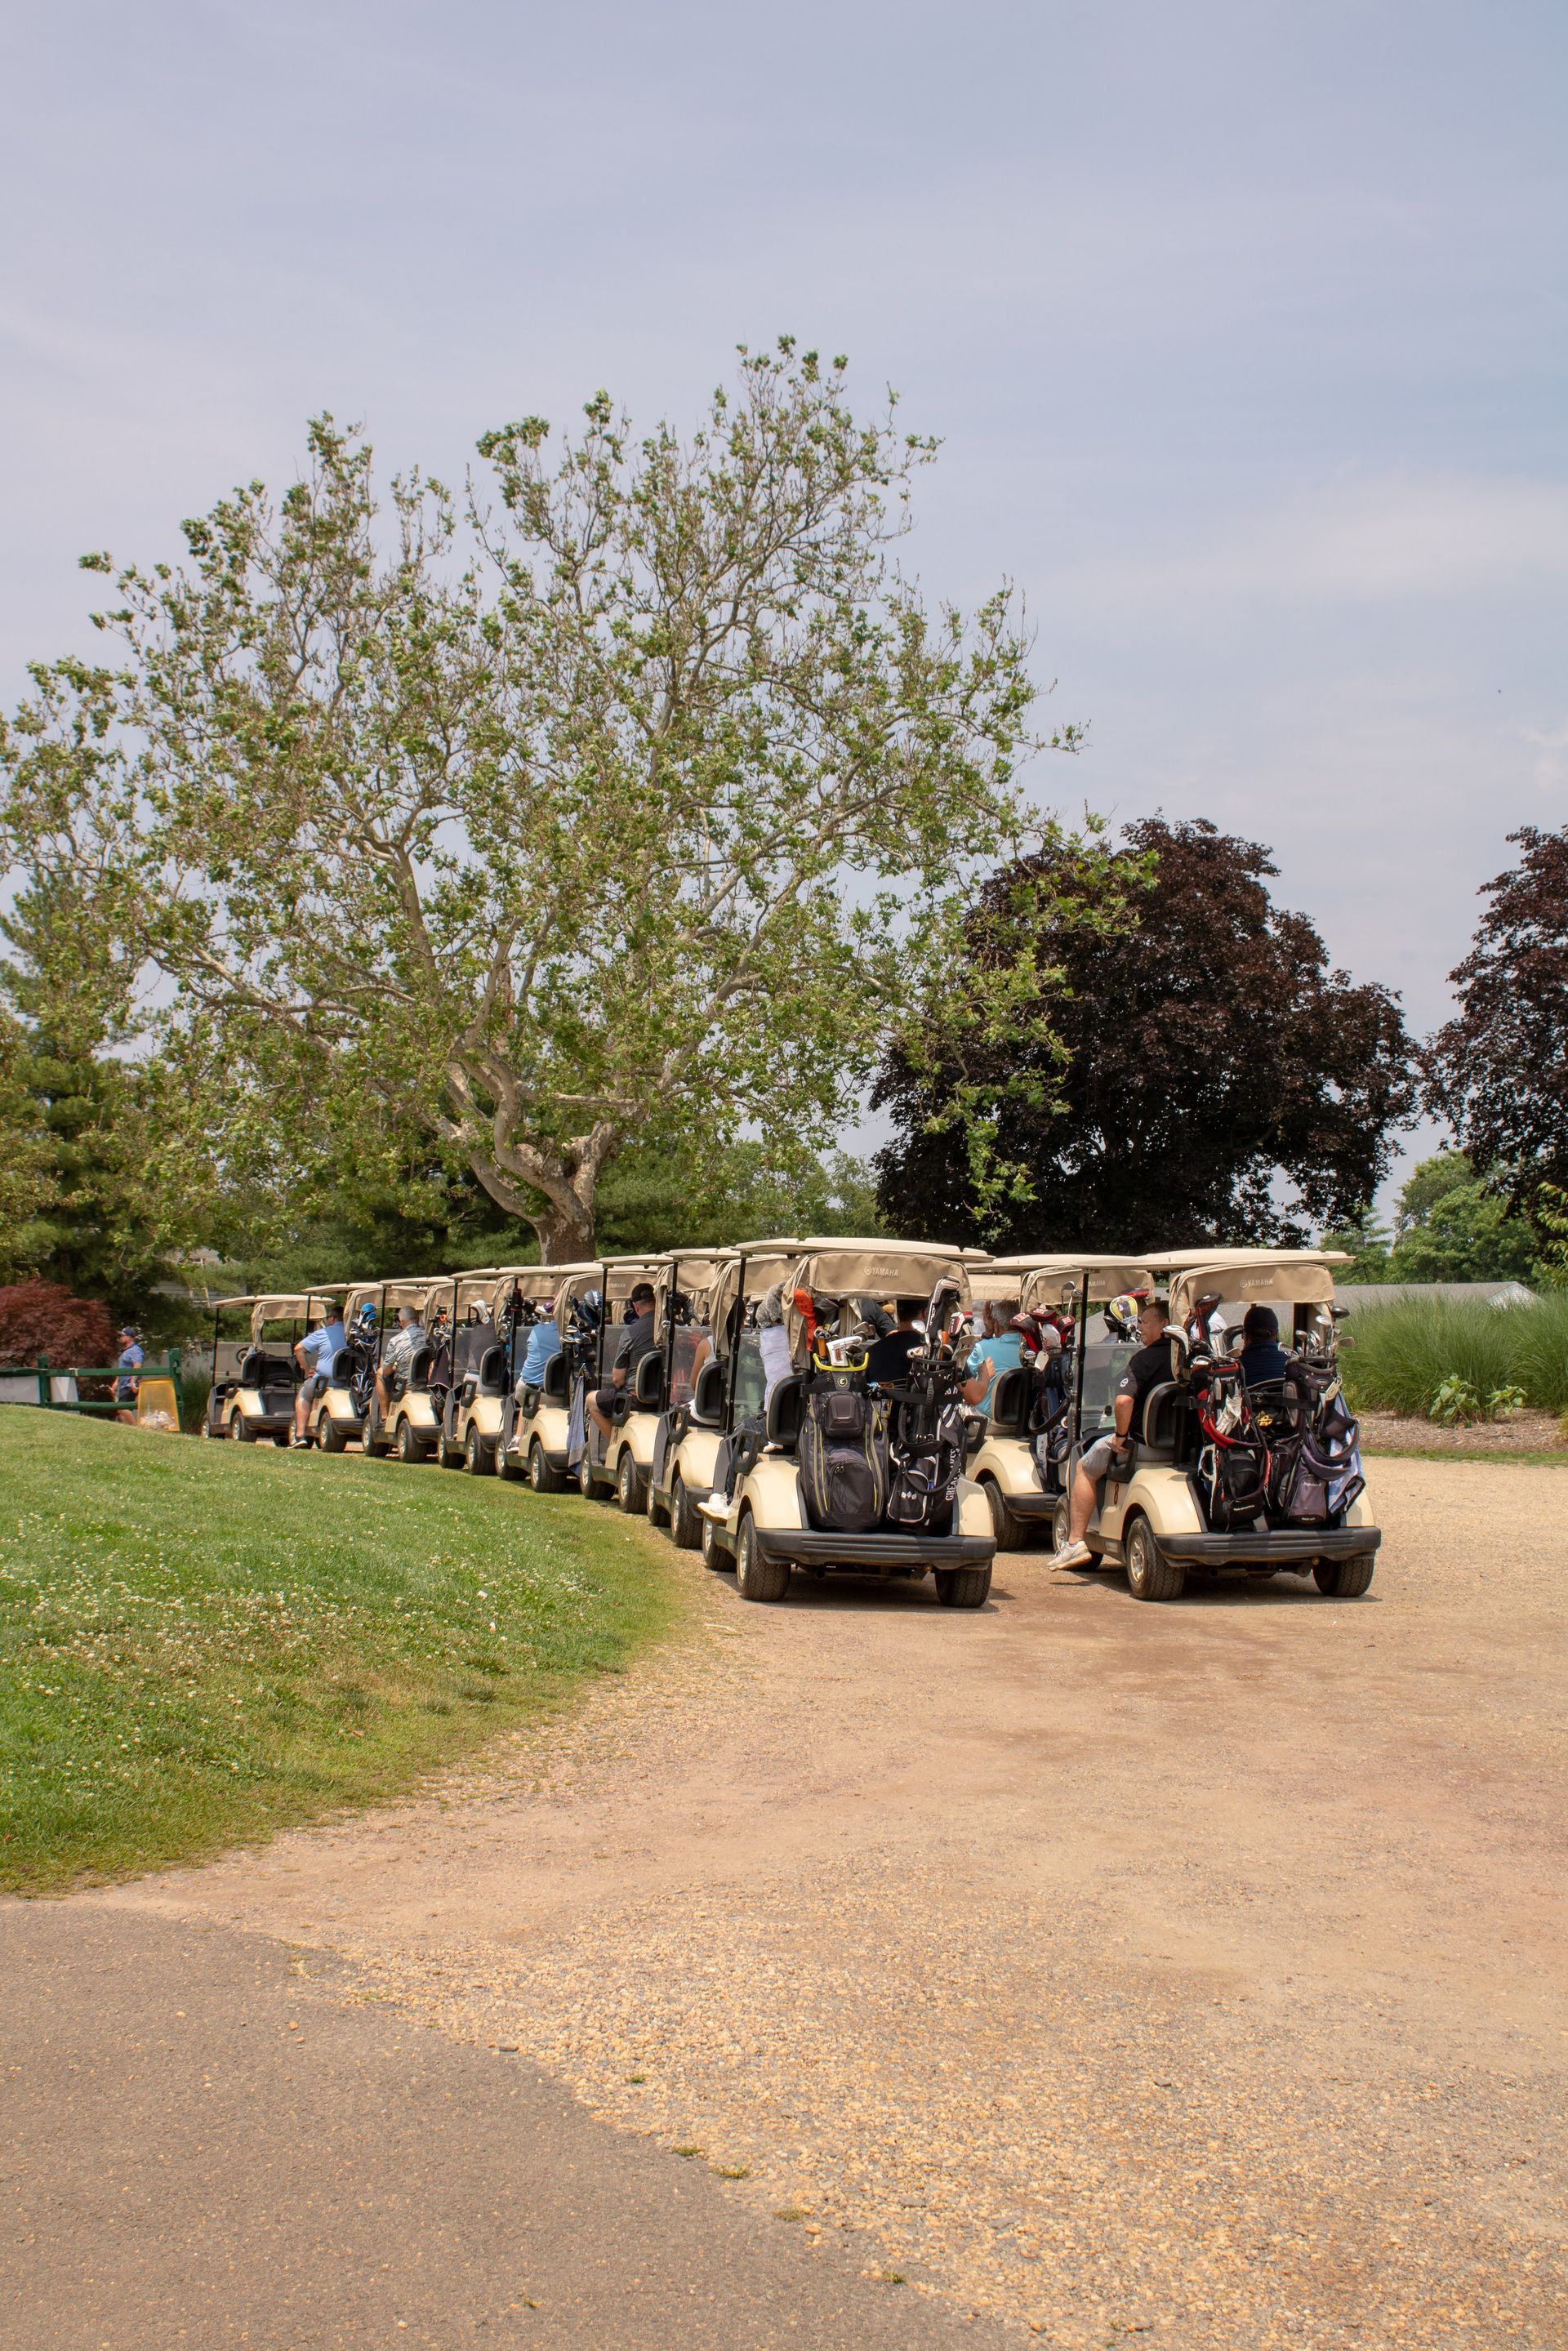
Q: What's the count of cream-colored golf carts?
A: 10